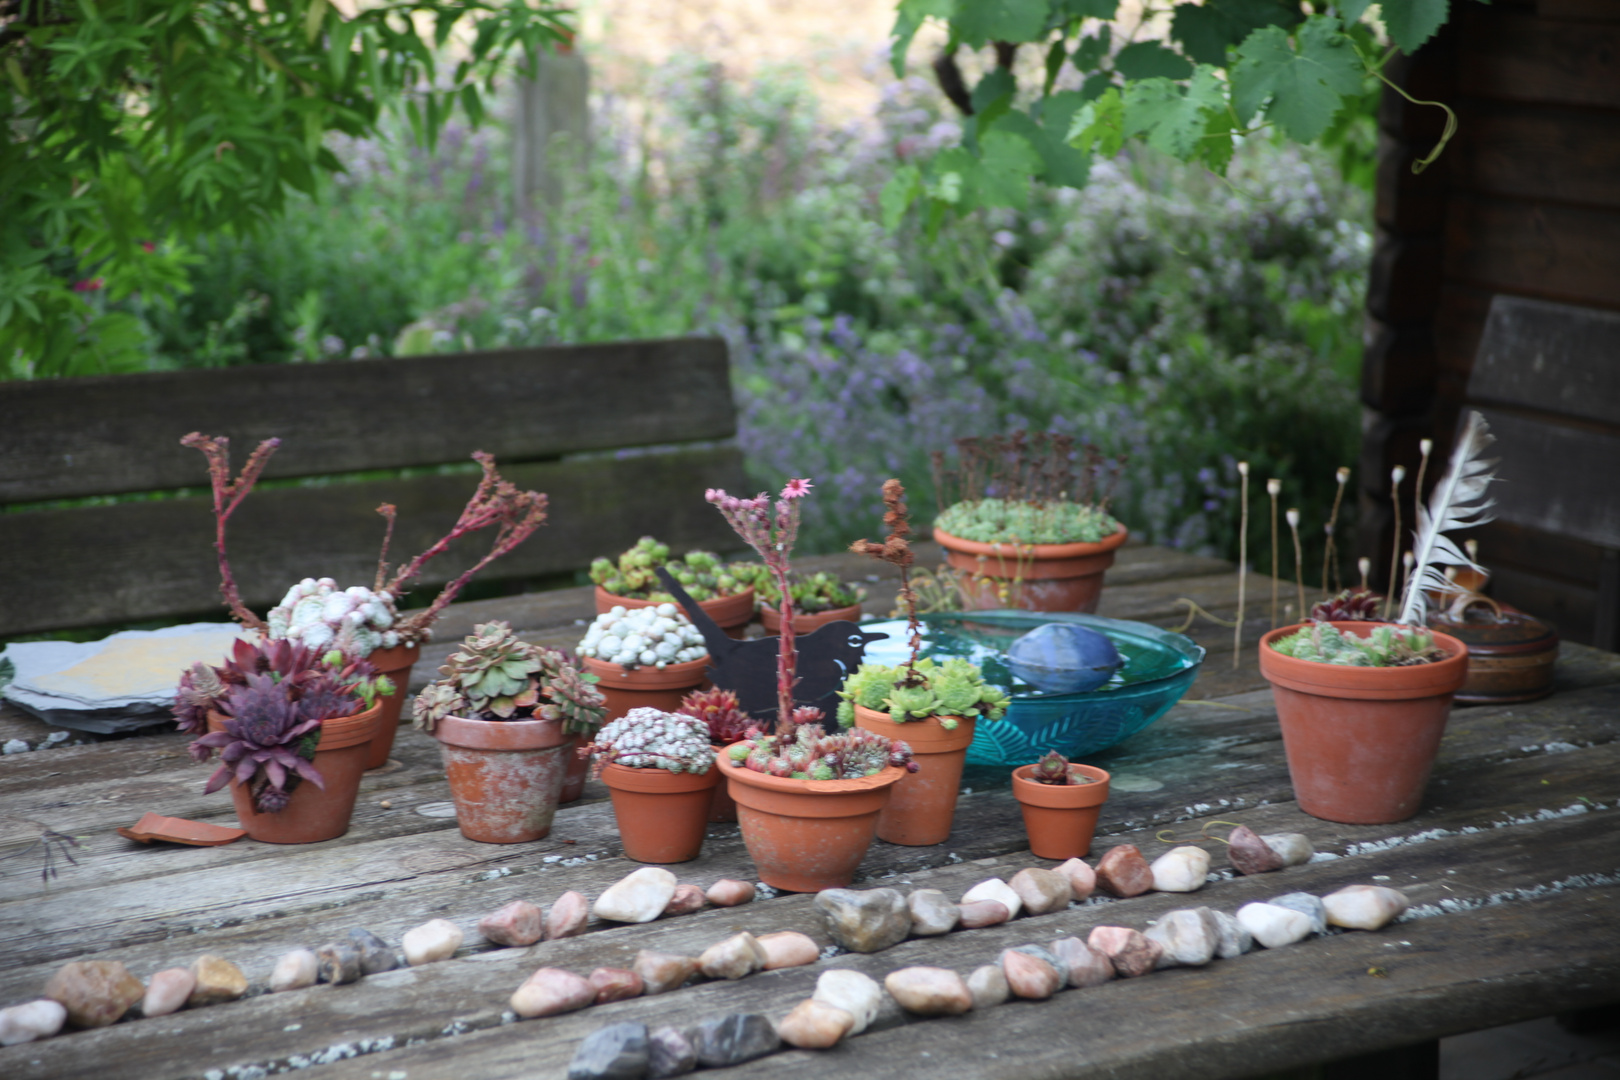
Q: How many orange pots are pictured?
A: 14